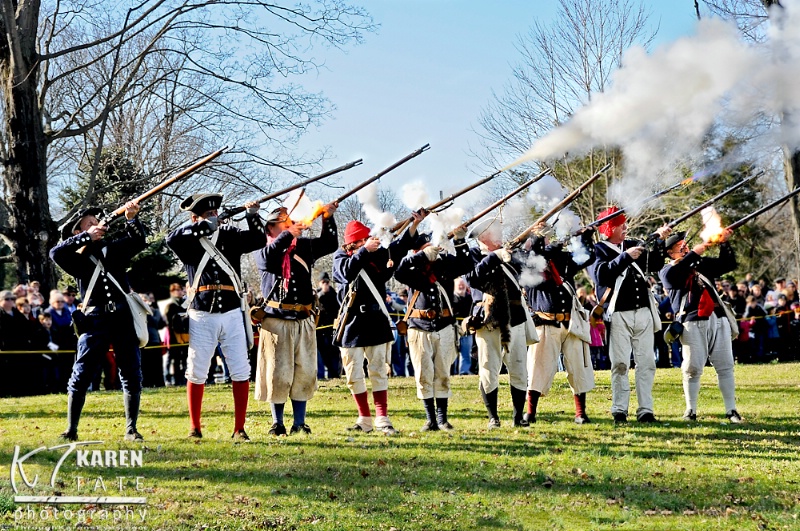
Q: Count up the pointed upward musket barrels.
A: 9